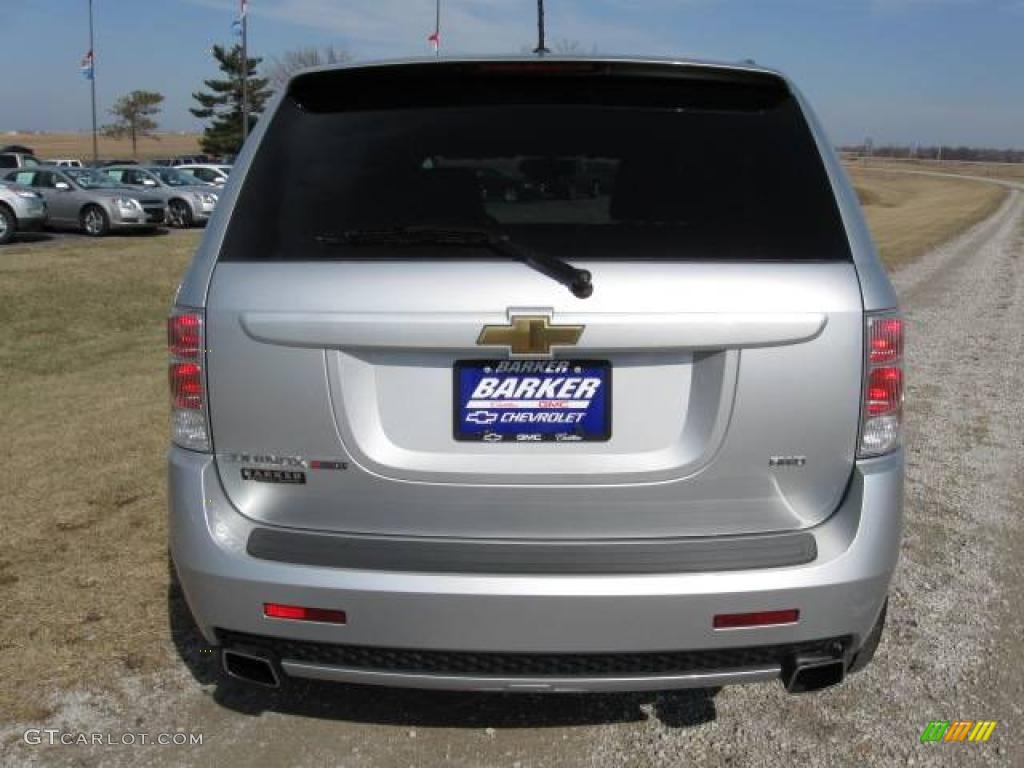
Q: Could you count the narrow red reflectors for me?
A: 2